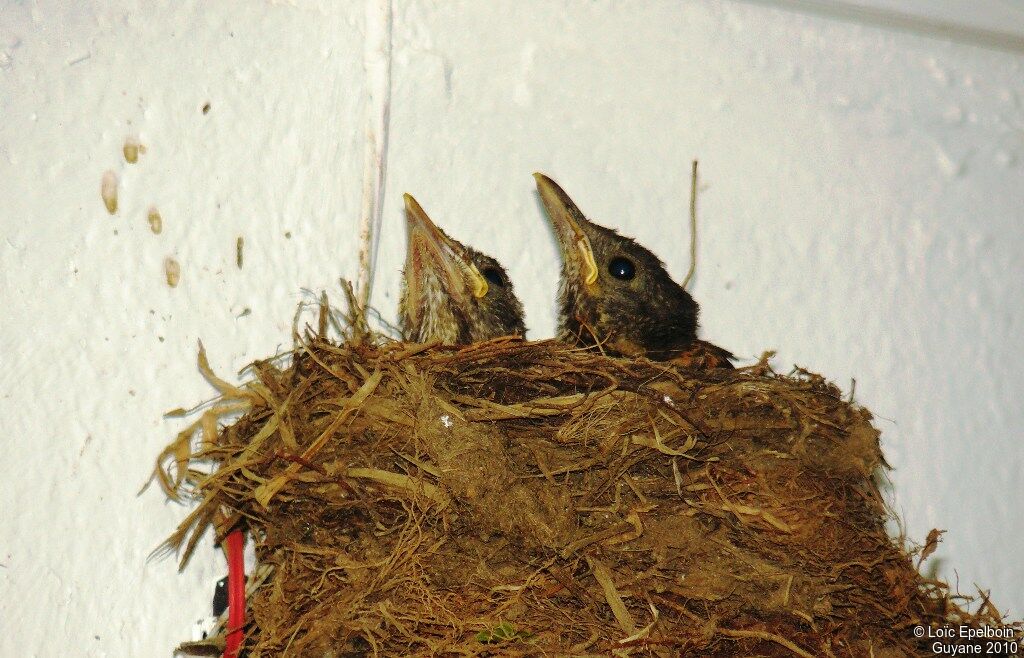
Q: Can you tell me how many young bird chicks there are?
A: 2